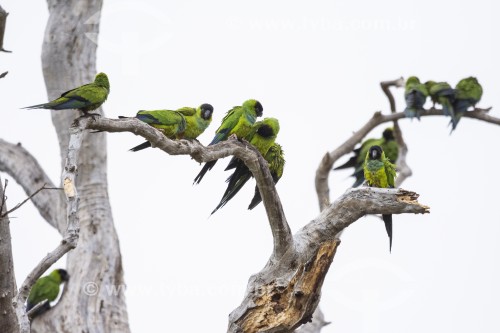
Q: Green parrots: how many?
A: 12